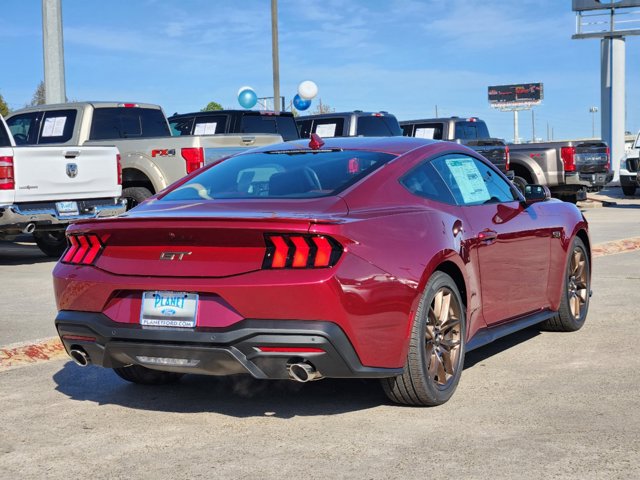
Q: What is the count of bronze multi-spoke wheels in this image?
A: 2